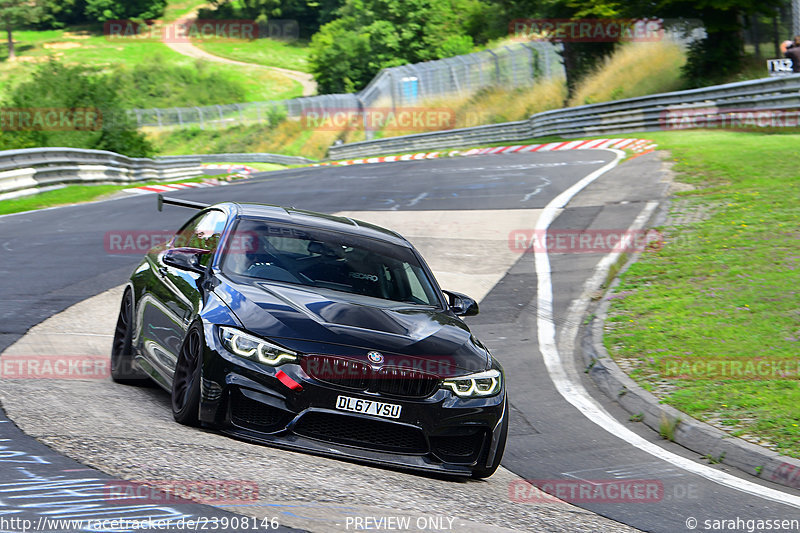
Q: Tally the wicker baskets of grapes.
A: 0